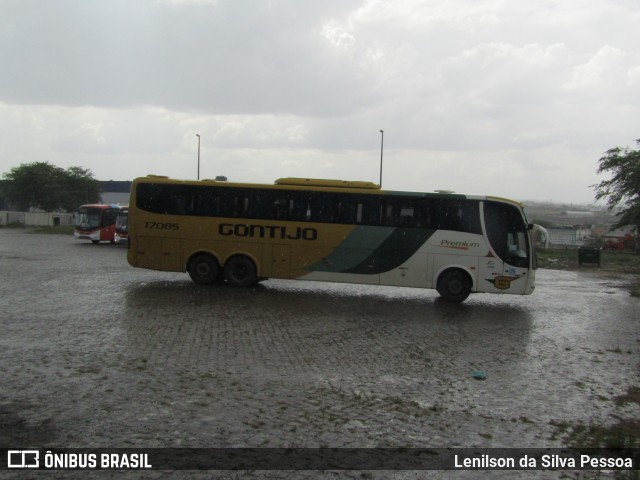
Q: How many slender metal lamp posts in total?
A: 2